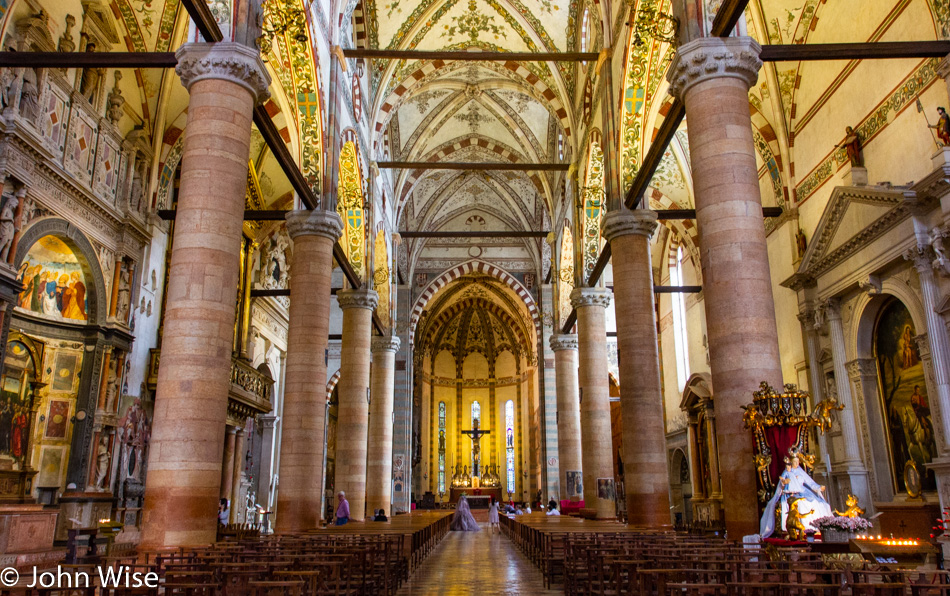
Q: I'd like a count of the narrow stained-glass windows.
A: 3